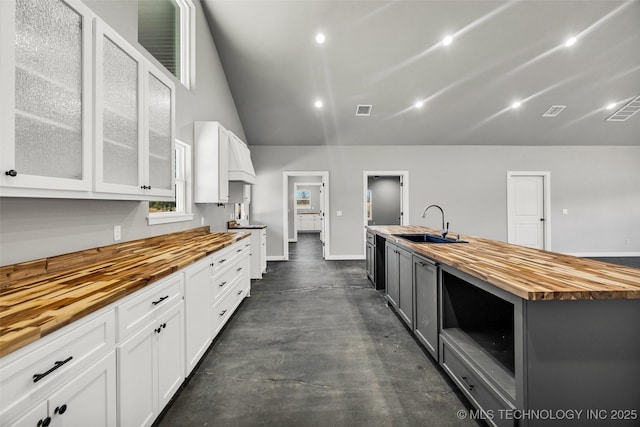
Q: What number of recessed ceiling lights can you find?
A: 7